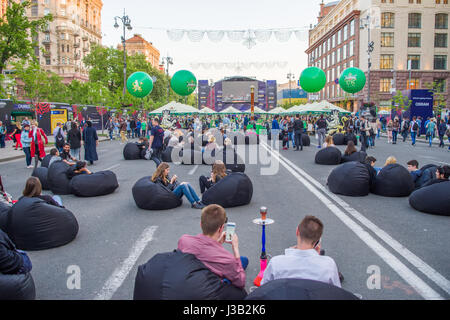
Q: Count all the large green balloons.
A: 4